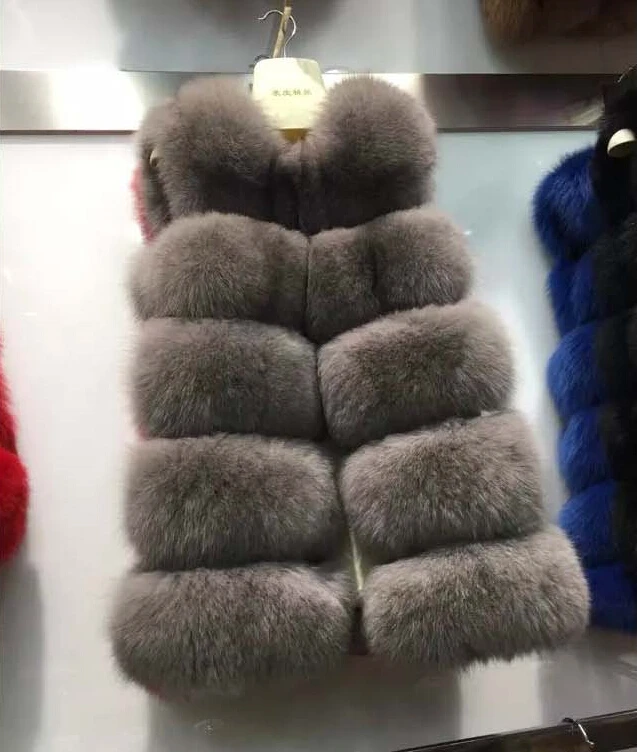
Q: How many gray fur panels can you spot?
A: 10